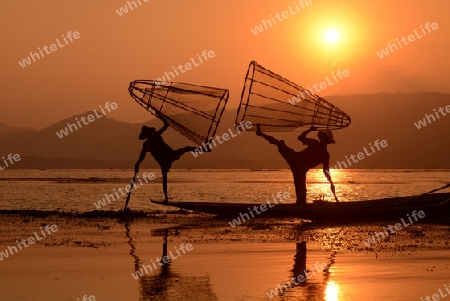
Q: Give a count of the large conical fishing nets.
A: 2